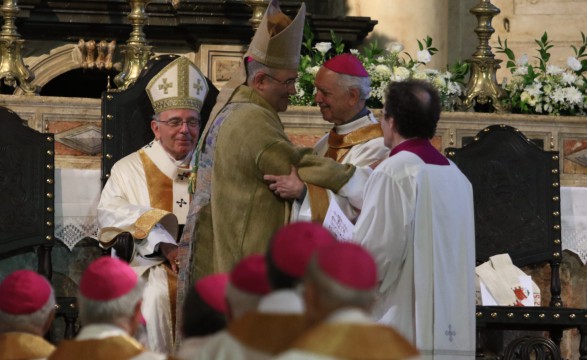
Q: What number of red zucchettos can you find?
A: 7